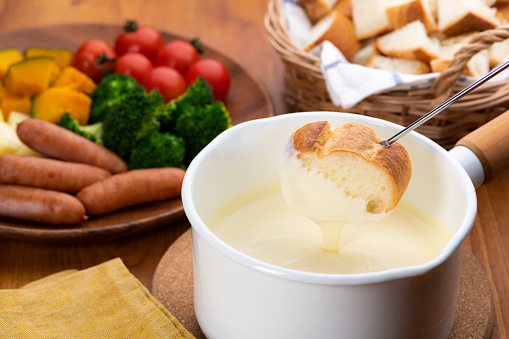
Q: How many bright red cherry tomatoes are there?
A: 6